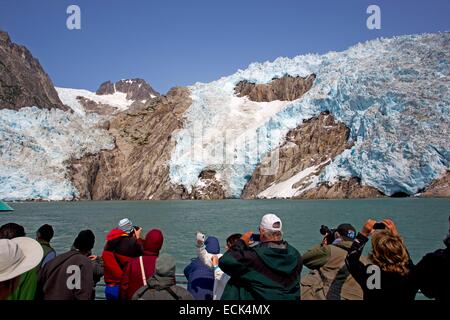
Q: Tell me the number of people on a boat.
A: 13